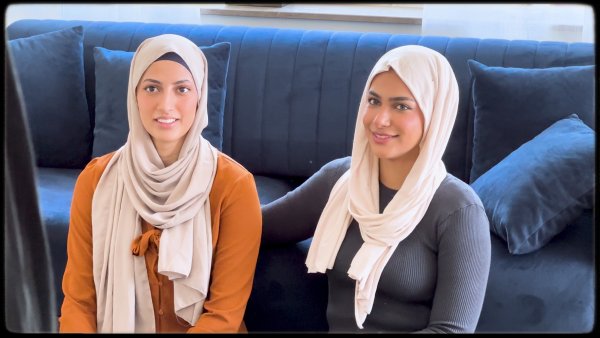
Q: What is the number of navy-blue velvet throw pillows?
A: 4